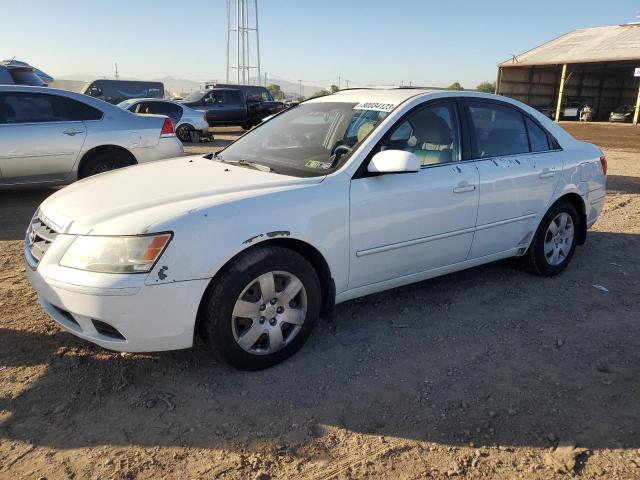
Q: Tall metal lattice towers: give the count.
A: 1